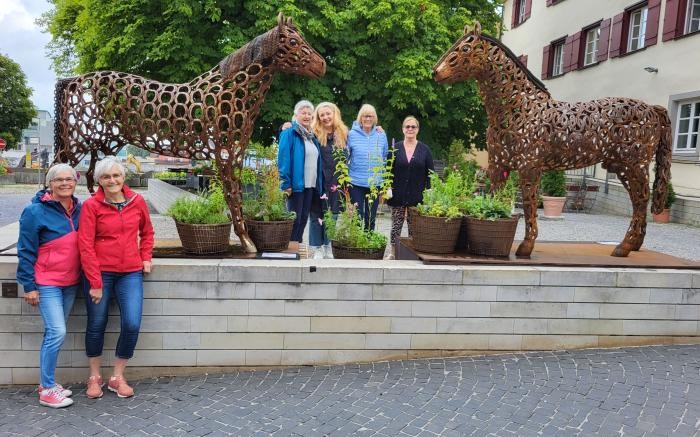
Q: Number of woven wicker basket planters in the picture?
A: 5